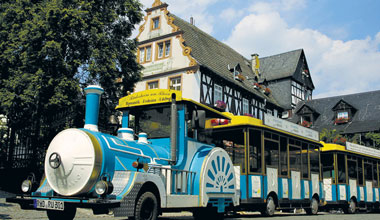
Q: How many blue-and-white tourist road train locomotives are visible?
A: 1